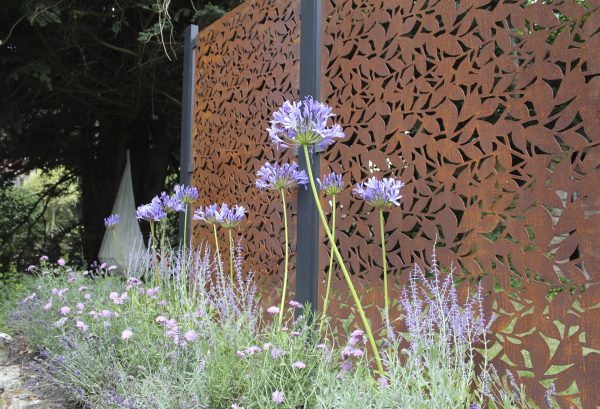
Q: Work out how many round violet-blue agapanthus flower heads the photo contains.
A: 10